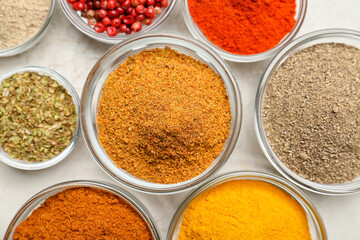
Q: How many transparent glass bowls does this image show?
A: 8